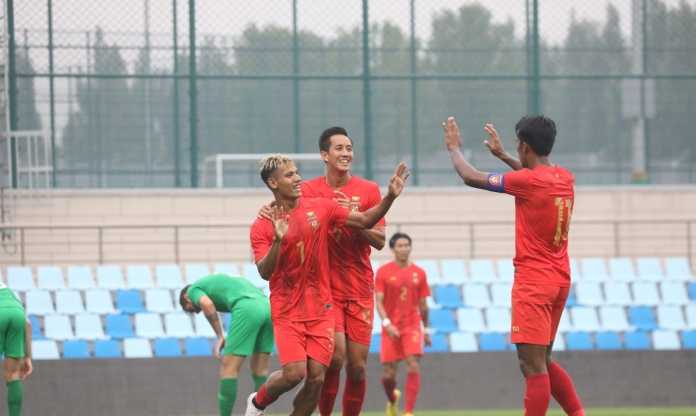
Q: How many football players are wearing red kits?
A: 4